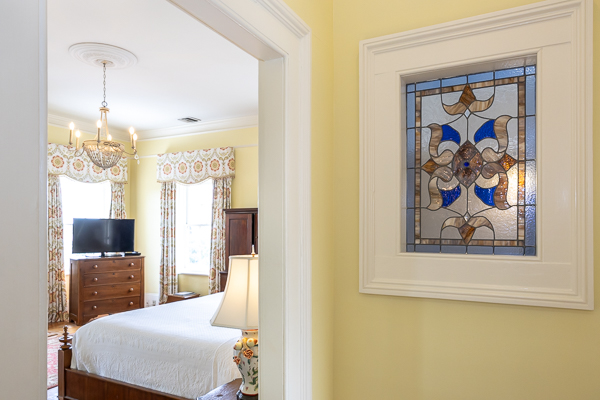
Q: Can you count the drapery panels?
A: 4